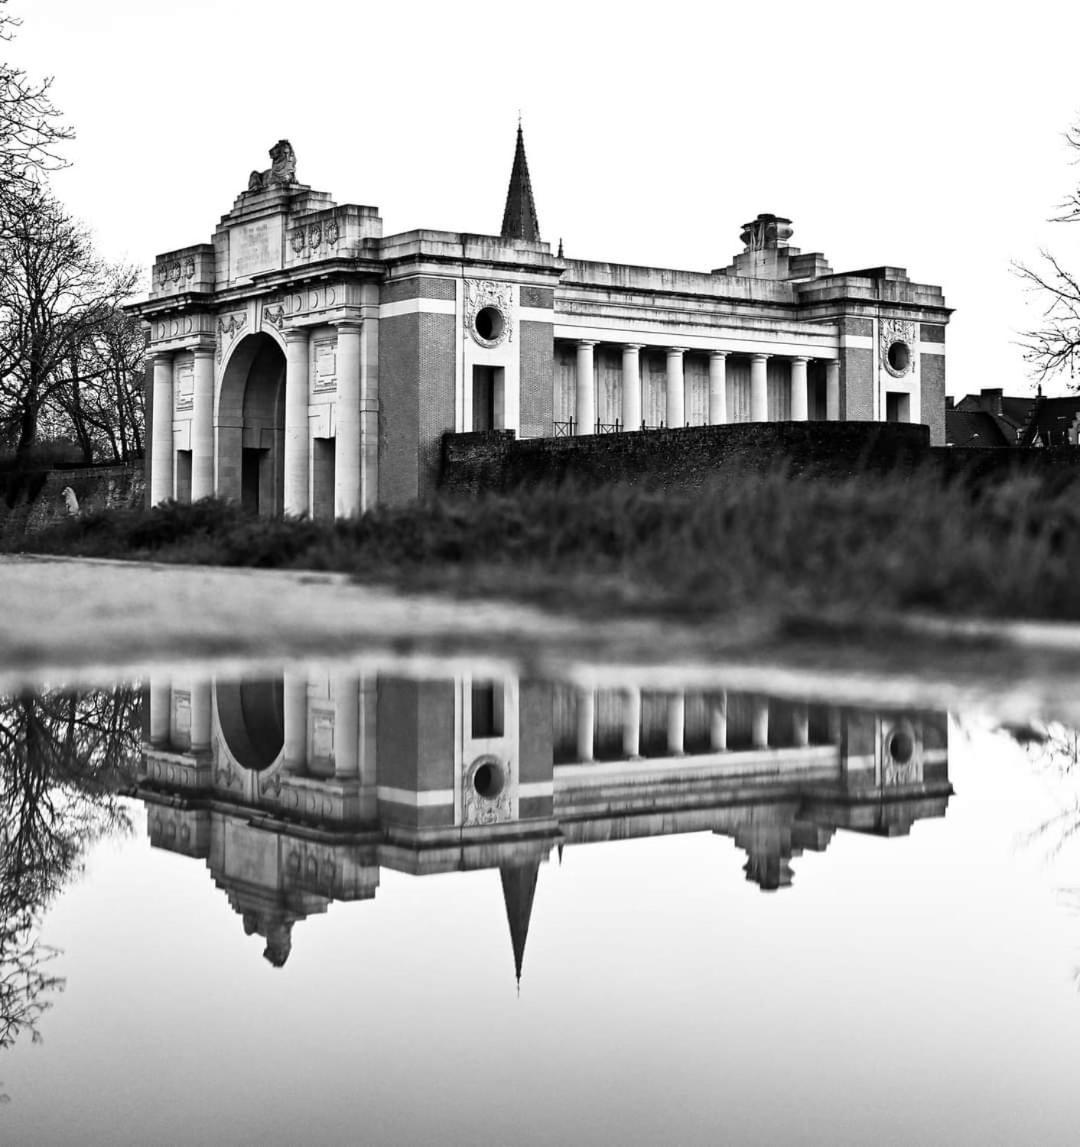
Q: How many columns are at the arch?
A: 4